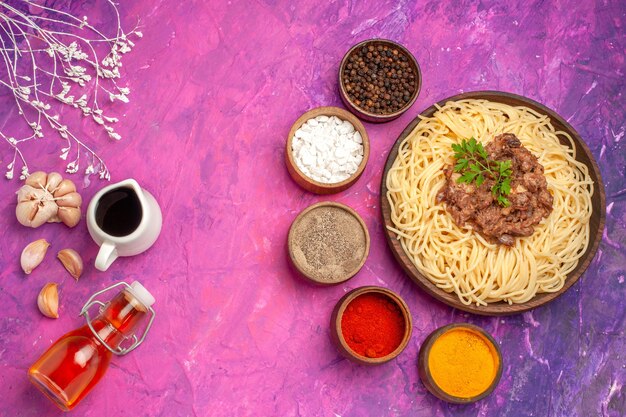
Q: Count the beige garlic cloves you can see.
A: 3